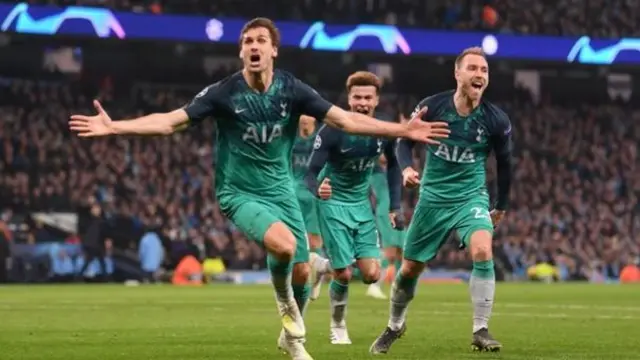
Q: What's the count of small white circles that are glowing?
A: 2